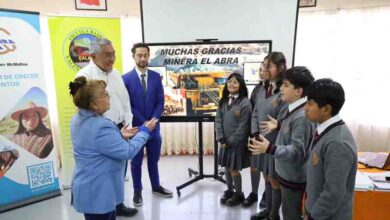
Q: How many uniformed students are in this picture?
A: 5